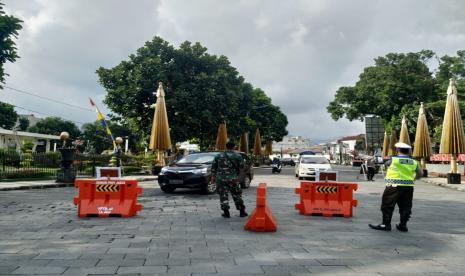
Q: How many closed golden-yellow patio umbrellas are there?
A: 10